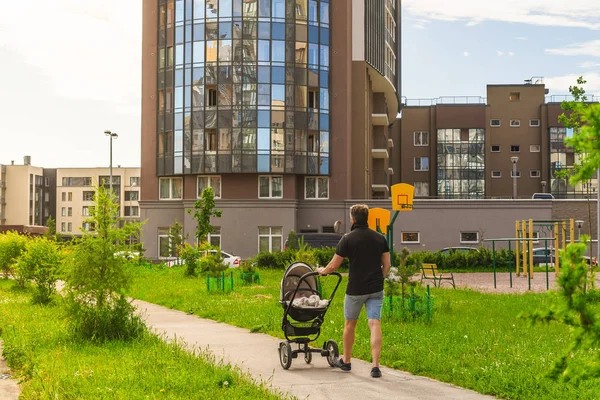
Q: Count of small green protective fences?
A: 3